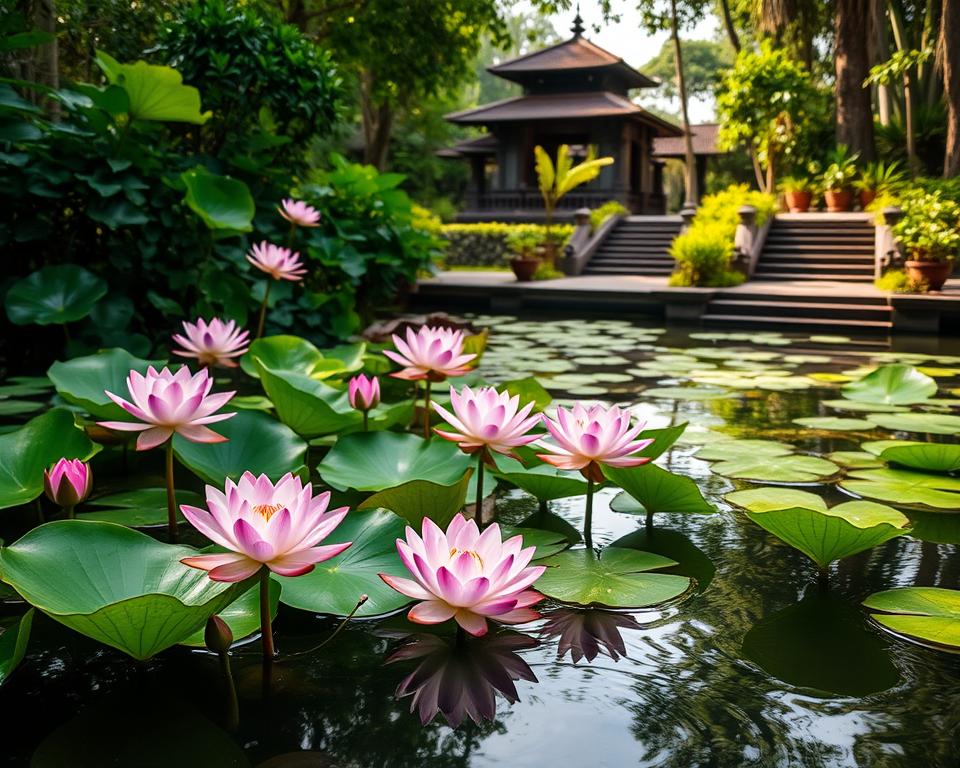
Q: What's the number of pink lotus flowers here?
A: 11